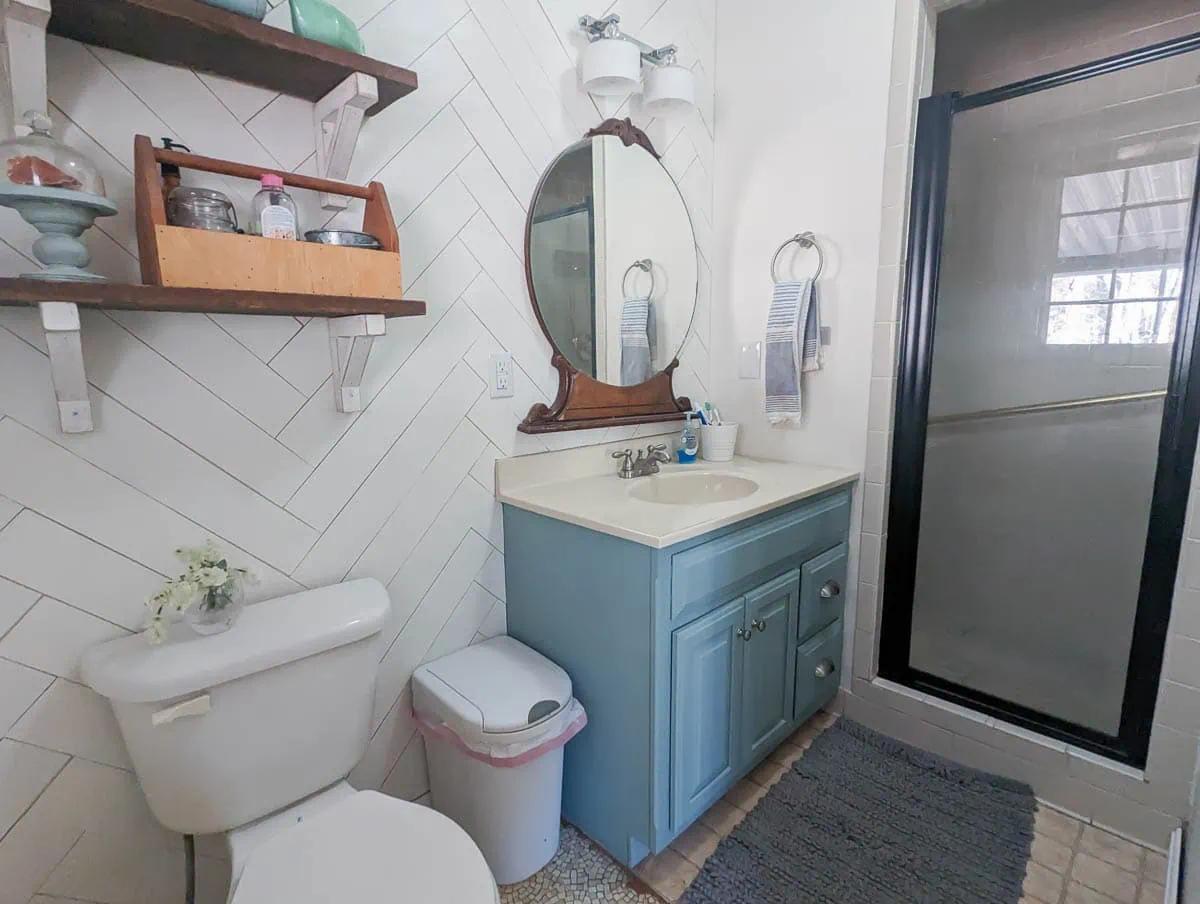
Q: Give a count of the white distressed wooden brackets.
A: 4